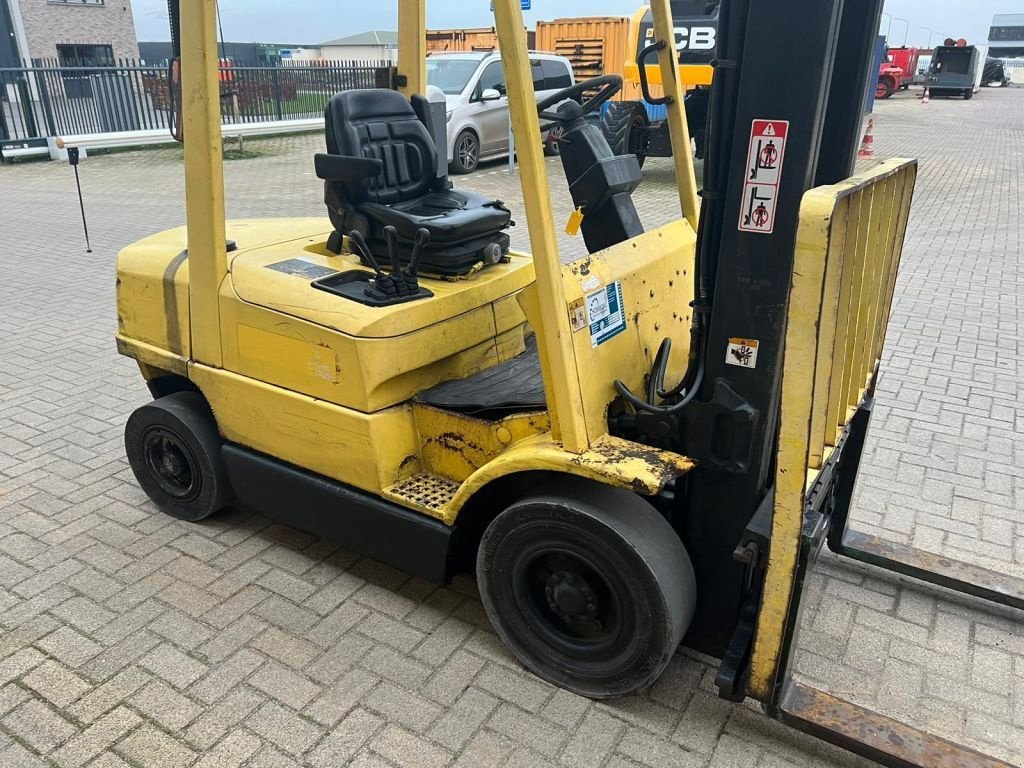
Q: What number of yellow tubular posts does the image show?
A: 4